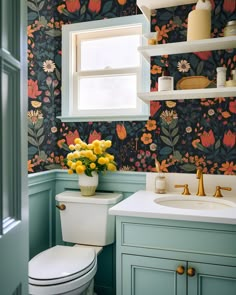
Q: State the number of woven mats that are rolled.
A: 0